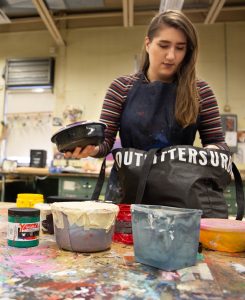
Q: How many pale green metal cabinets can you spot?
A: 2